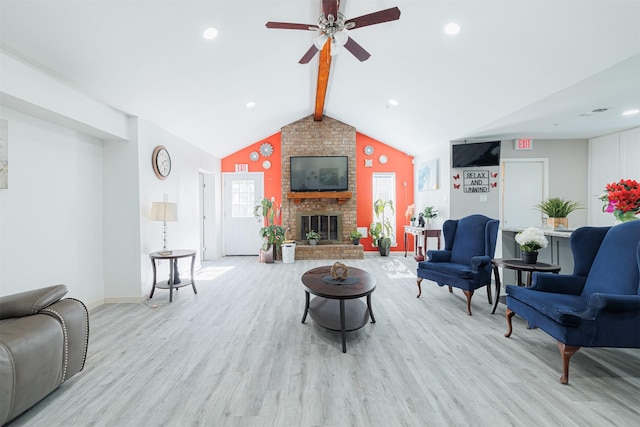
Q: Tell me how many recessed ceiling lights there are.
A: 5